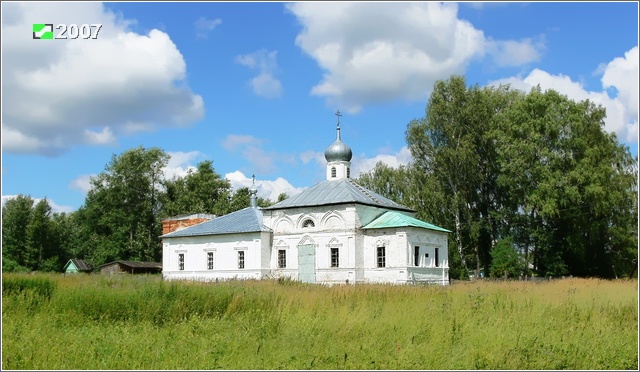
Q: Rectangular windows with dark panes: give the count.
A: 8